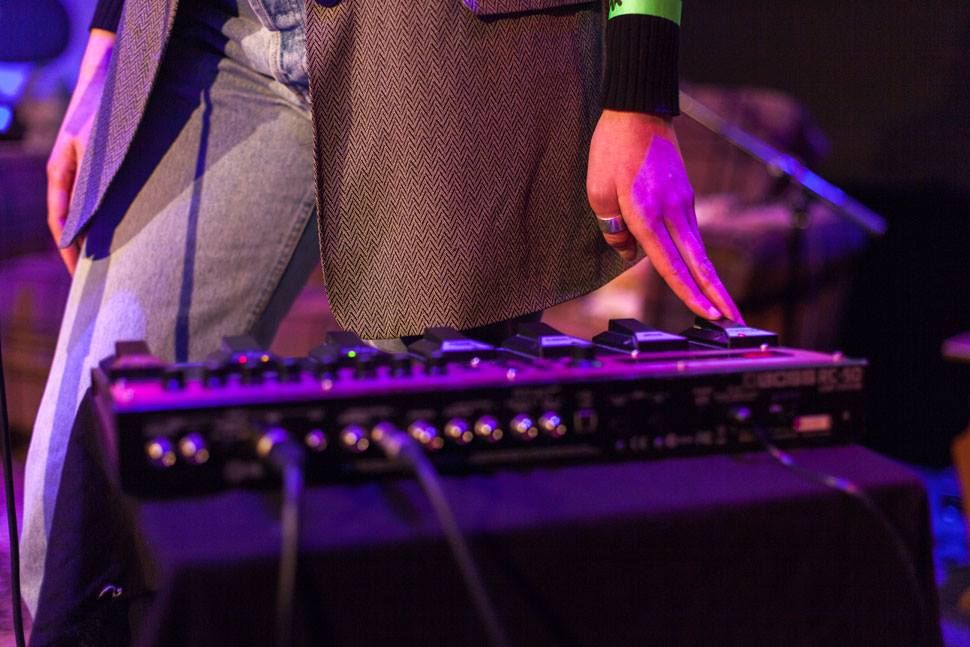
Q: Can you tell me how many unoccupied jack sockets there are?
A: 9